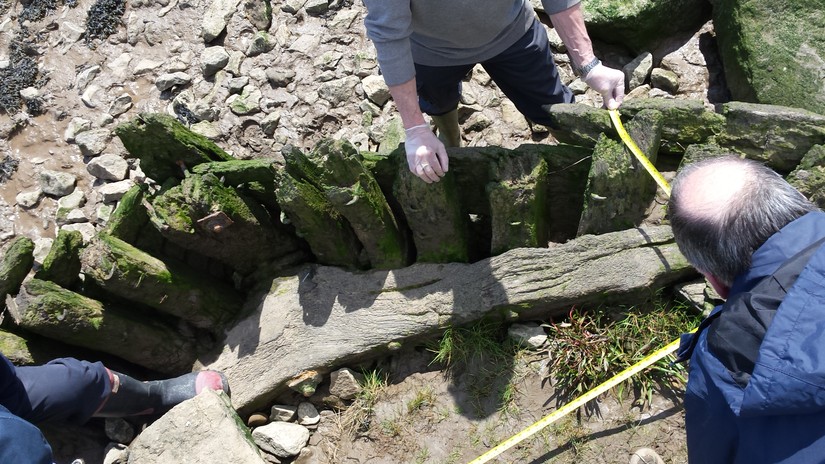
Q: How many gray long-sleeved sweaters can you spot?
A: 1